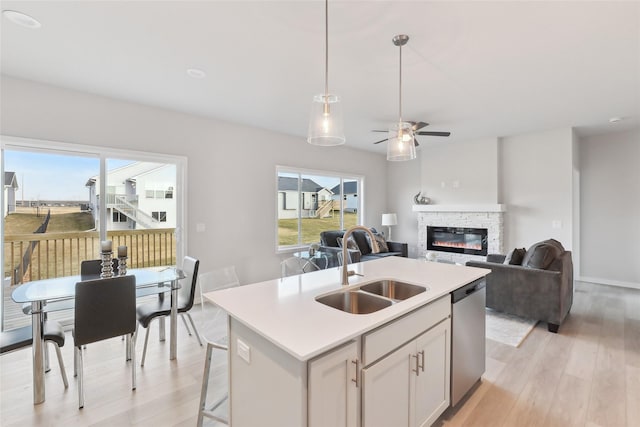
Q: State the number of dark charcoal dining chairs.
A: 4